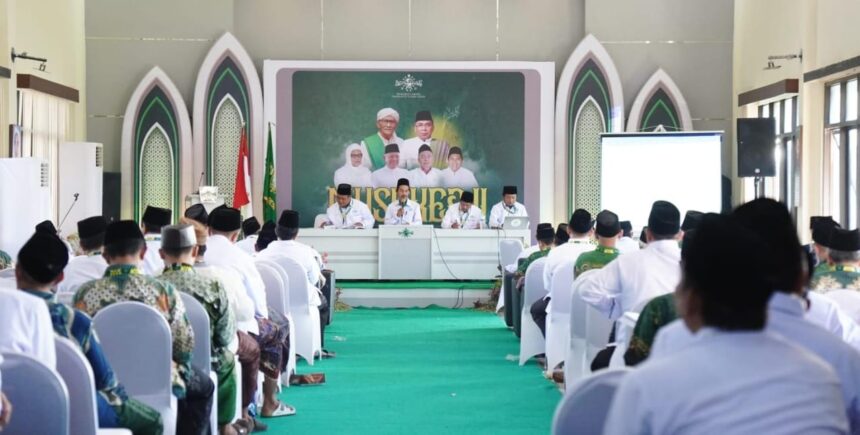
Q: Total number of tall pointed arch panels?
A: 4